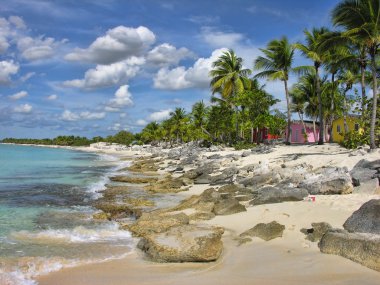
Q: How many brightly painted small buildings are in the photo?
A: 3